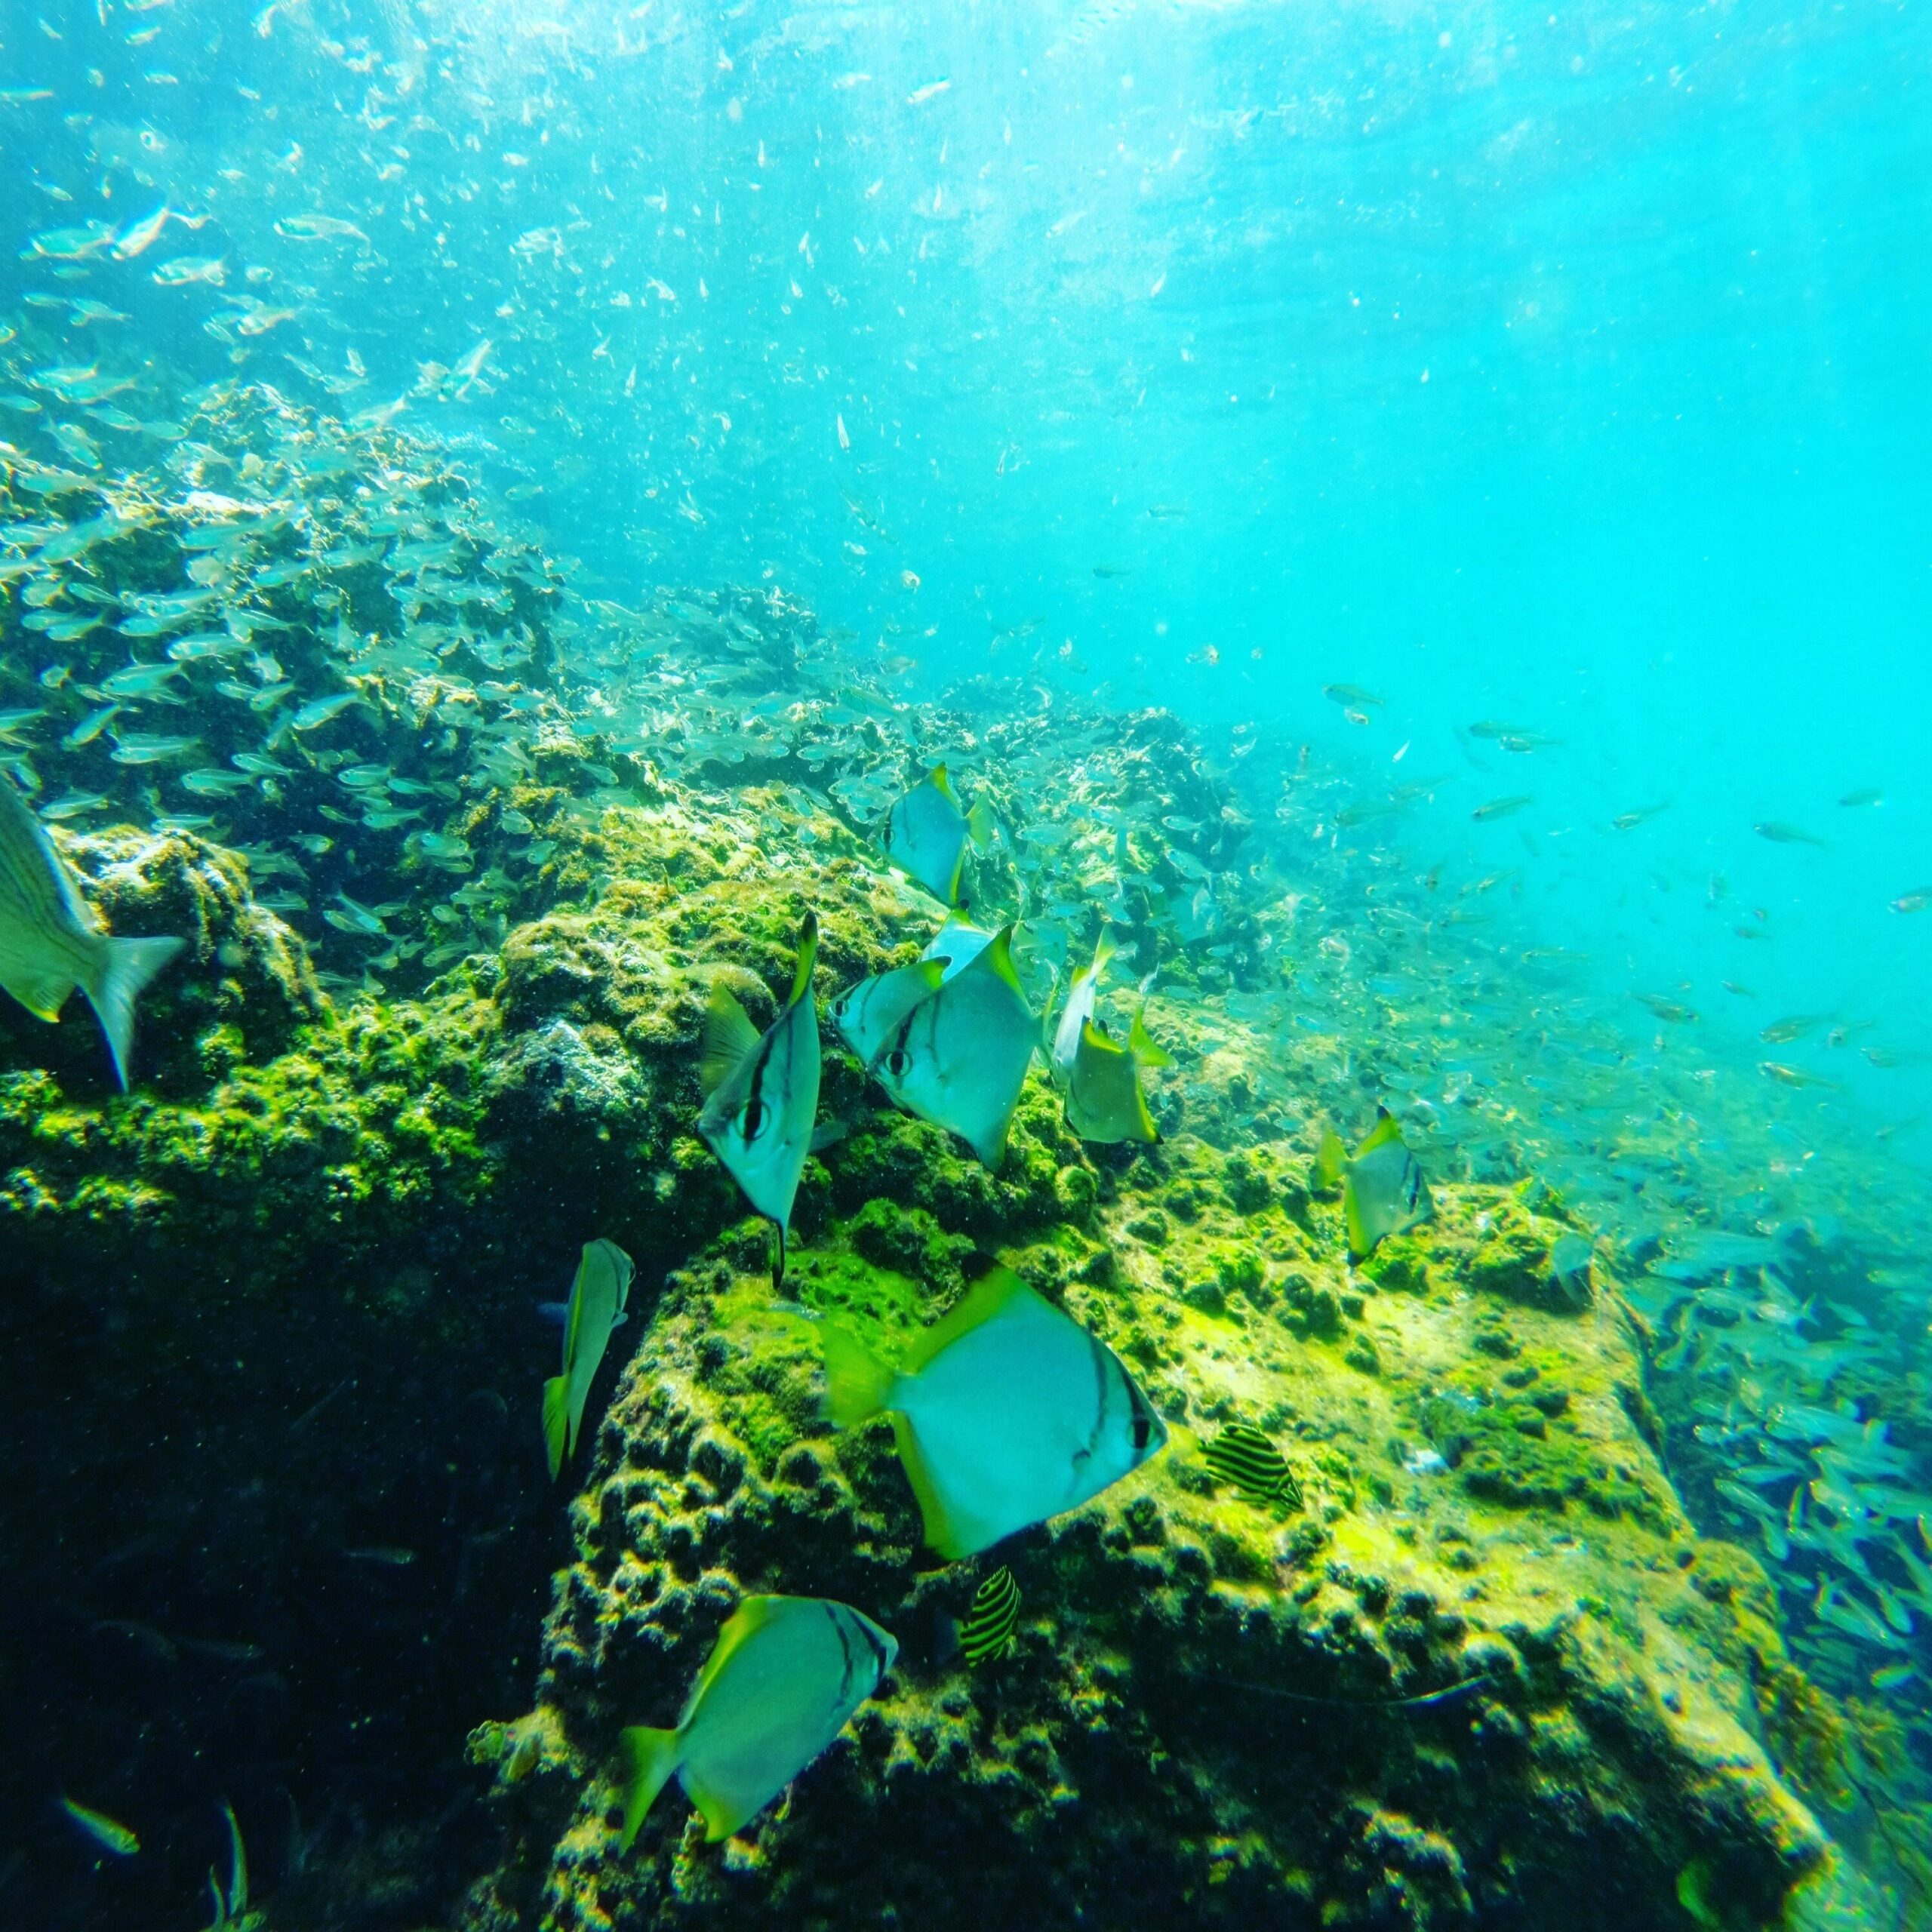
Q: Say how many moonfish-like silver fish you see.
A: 11